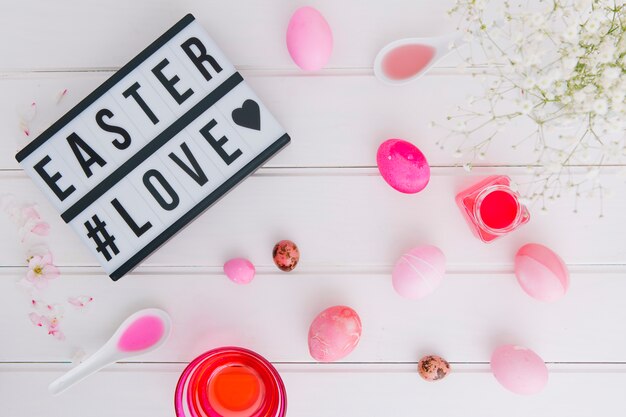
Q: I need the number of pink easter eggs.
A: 7